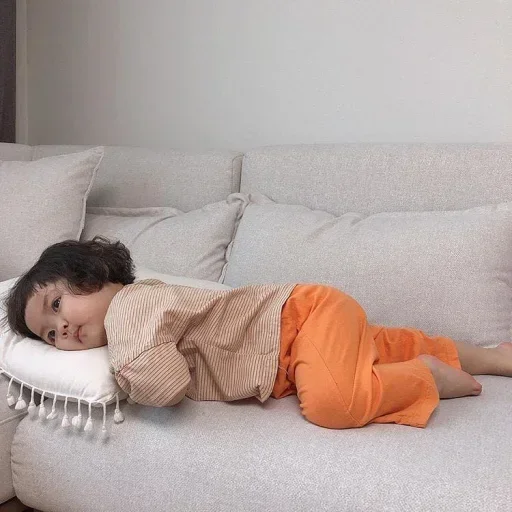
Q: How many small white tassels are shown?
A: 10